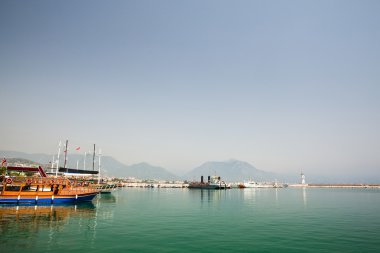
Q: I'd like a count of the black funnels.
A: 2